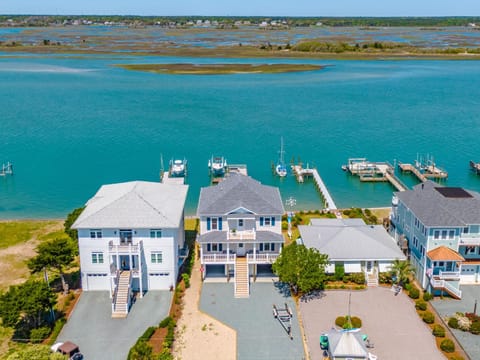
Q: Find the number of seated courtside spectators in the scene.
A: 0